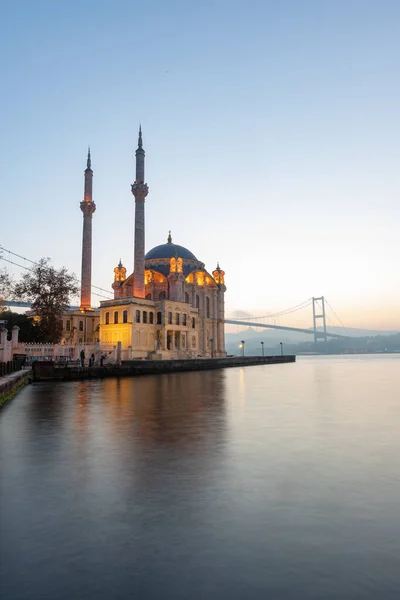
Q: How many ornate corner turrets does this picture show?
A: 3